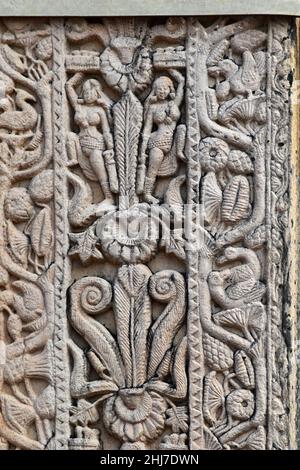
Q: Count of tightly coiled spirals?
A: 2